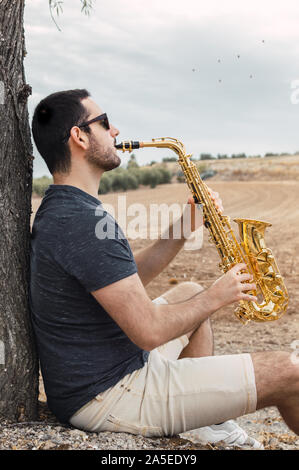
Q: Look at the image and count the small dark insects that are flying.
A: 6